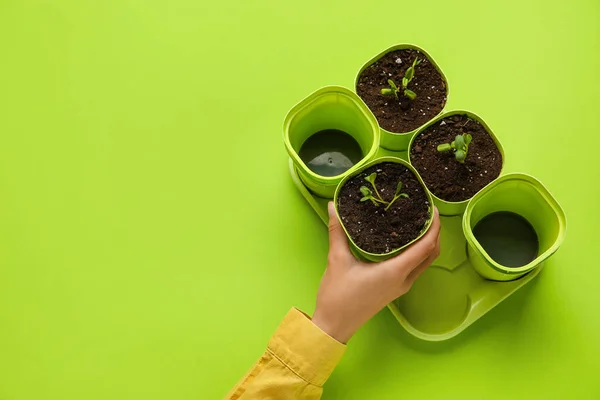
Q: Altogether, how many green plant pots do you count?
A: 5